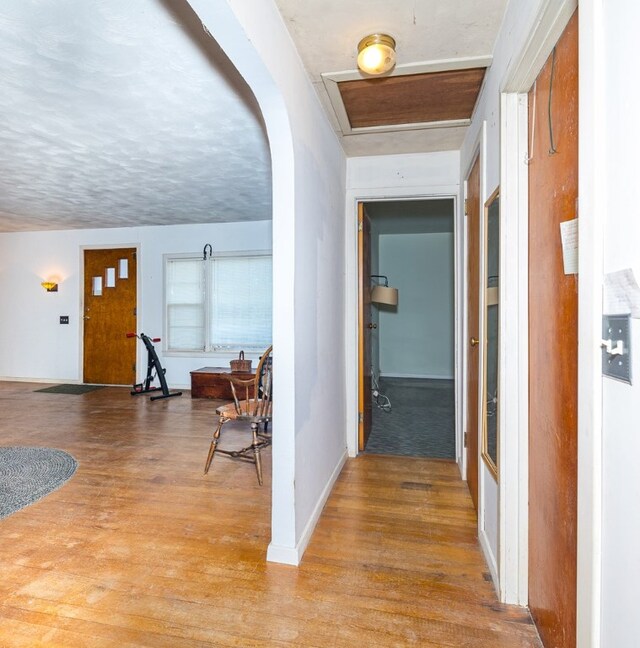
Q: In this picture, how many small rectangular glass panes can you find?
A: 3